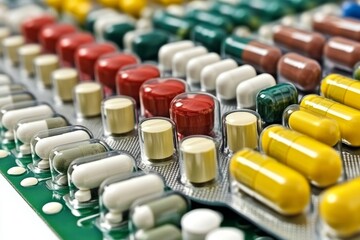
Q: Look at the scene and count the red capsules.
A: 8